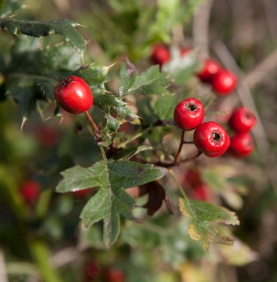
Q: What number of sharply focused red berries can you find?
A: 3